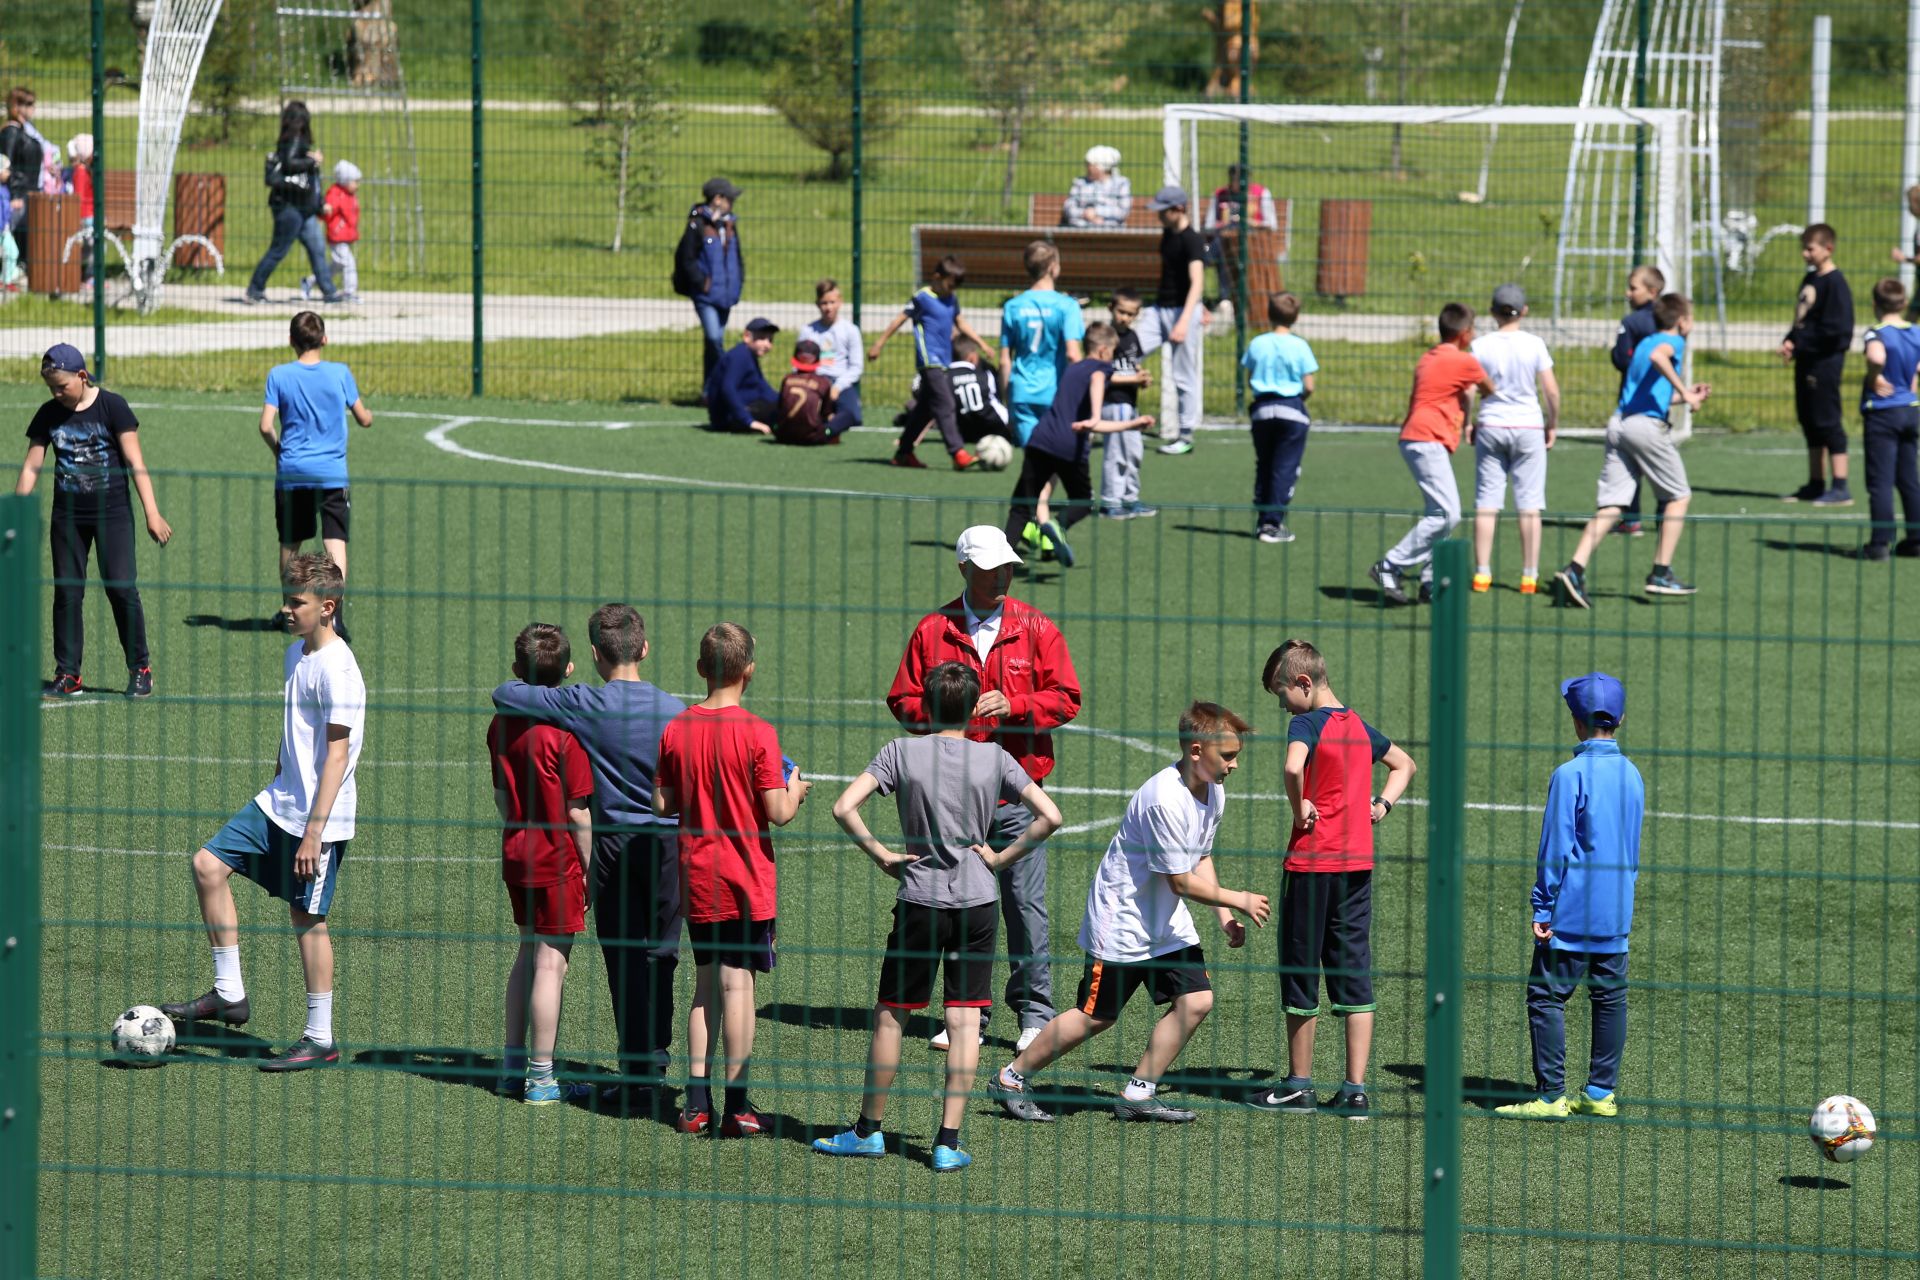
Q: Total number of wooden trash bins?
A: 4